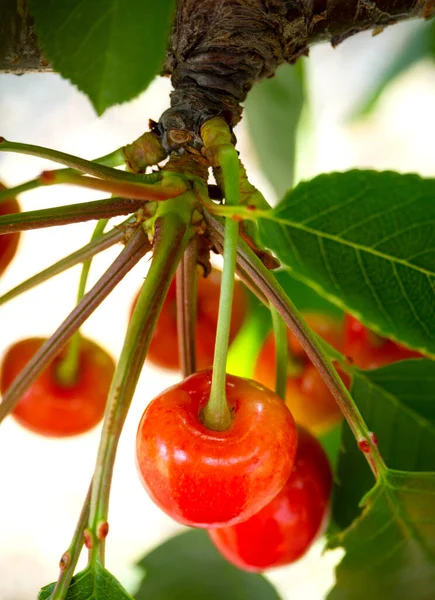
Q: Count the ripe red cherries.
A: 7